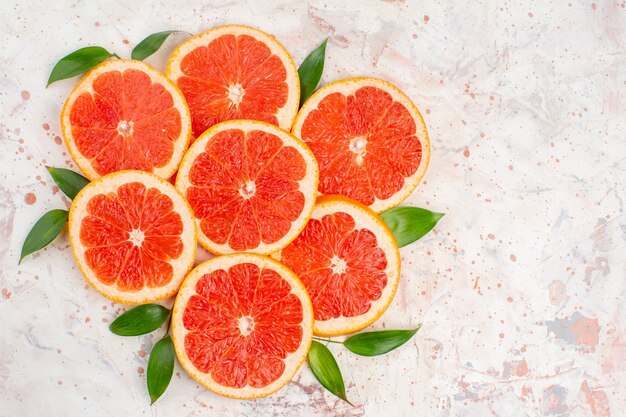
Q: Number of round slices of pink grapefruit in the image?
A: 7